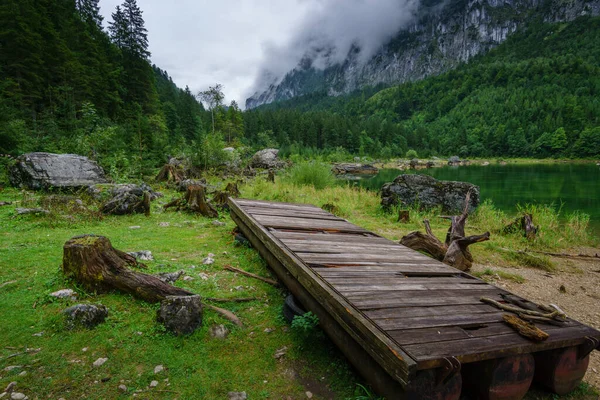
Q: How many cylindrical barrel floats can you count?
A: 3